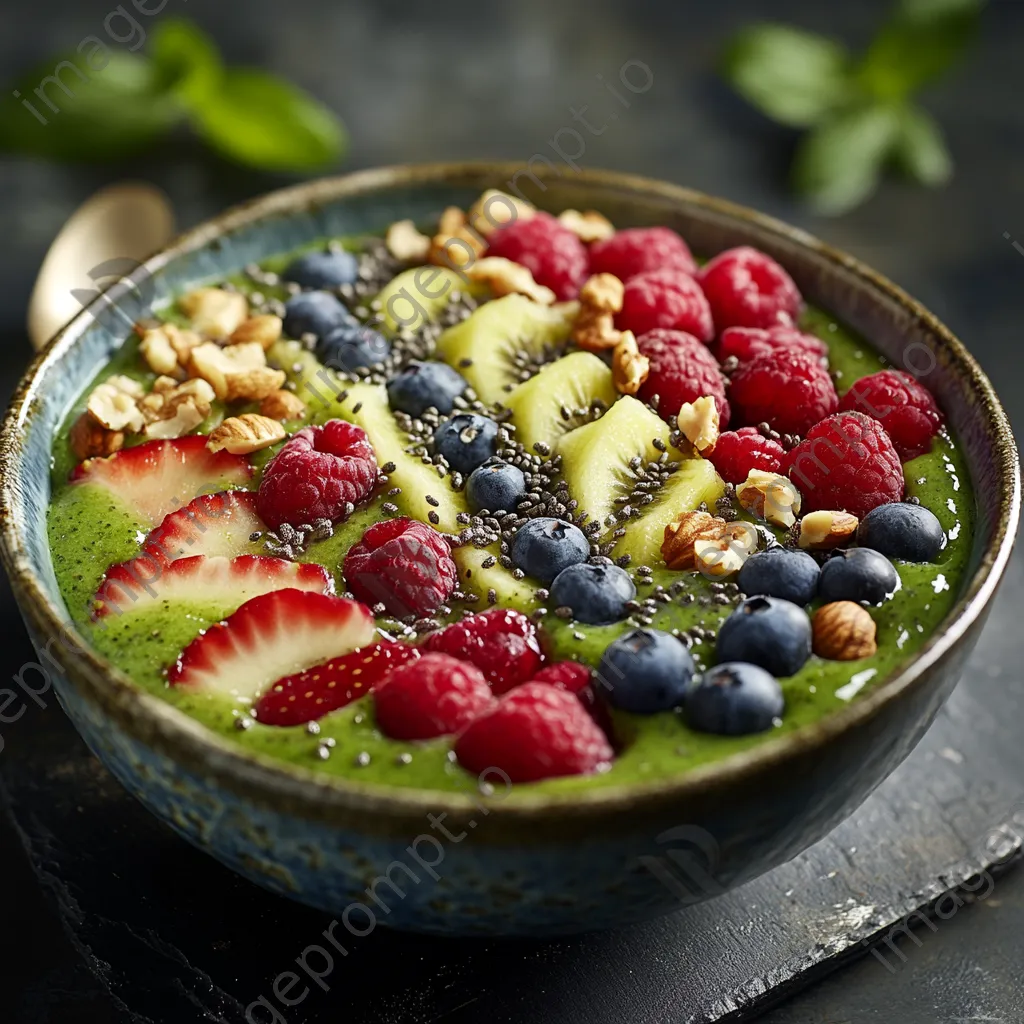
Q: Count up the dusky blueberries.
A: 14